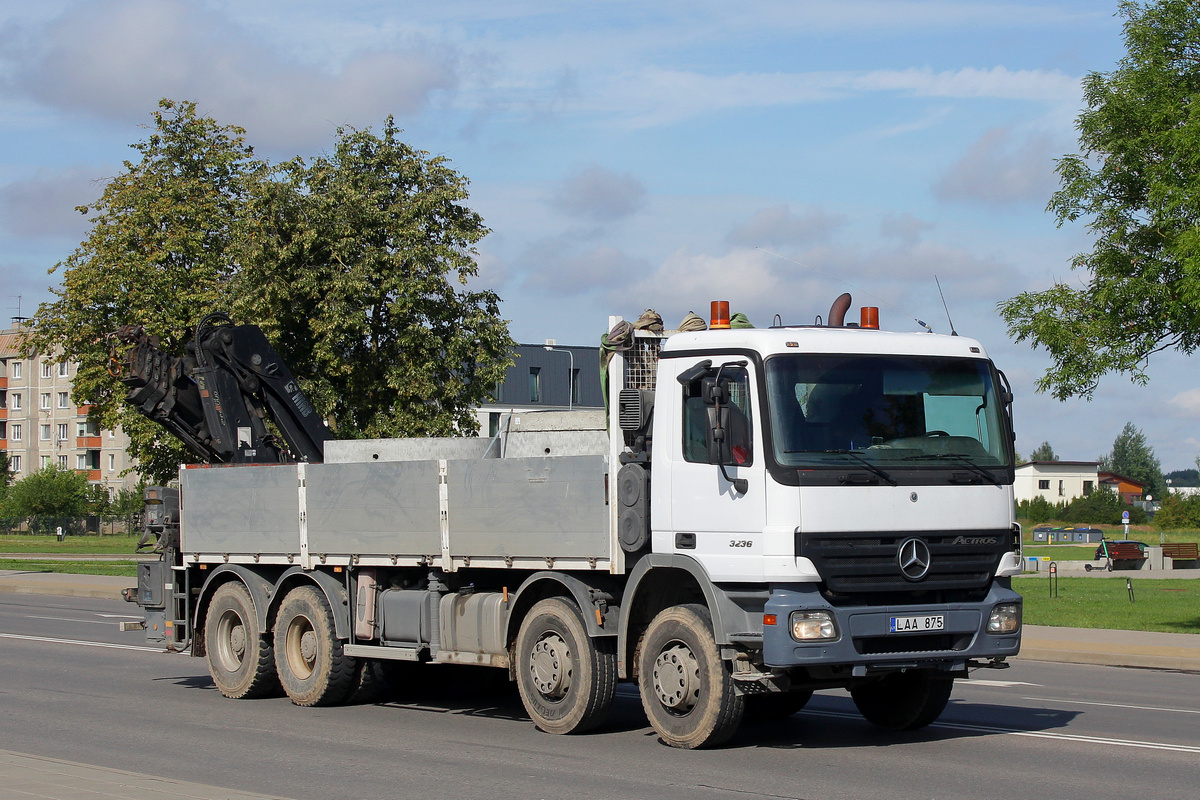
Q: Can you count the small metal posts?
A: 2